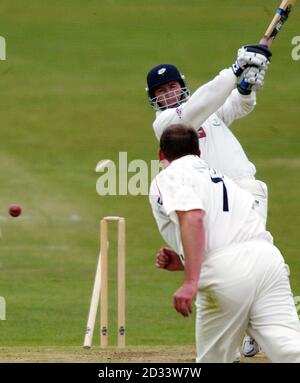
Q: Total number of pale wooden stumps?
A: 3